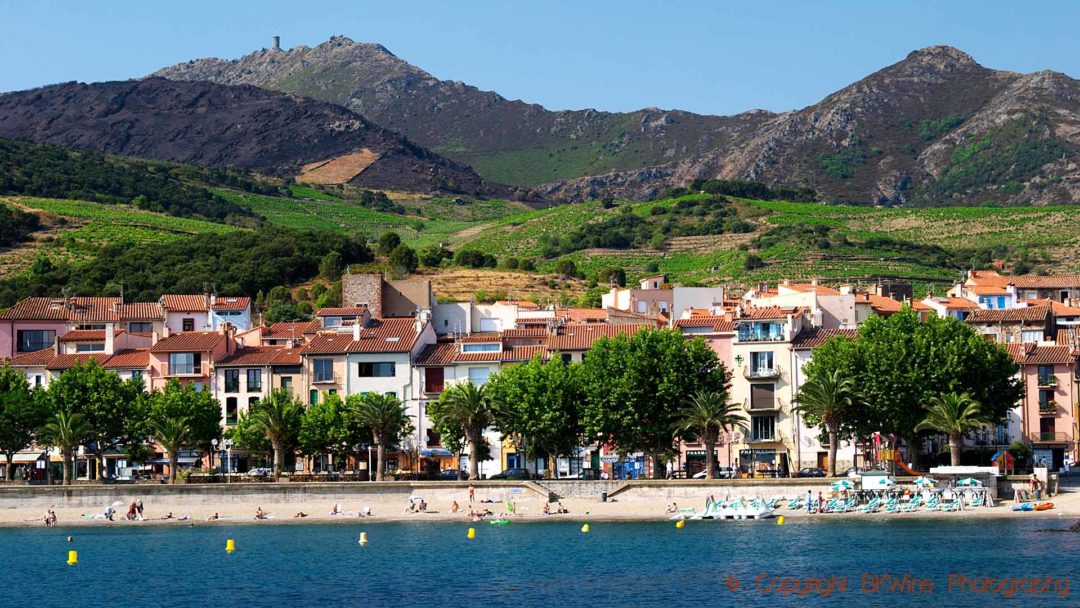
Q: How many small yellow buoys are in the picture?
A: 7